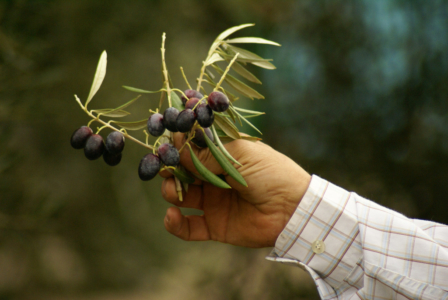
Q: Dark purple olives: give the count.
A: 14